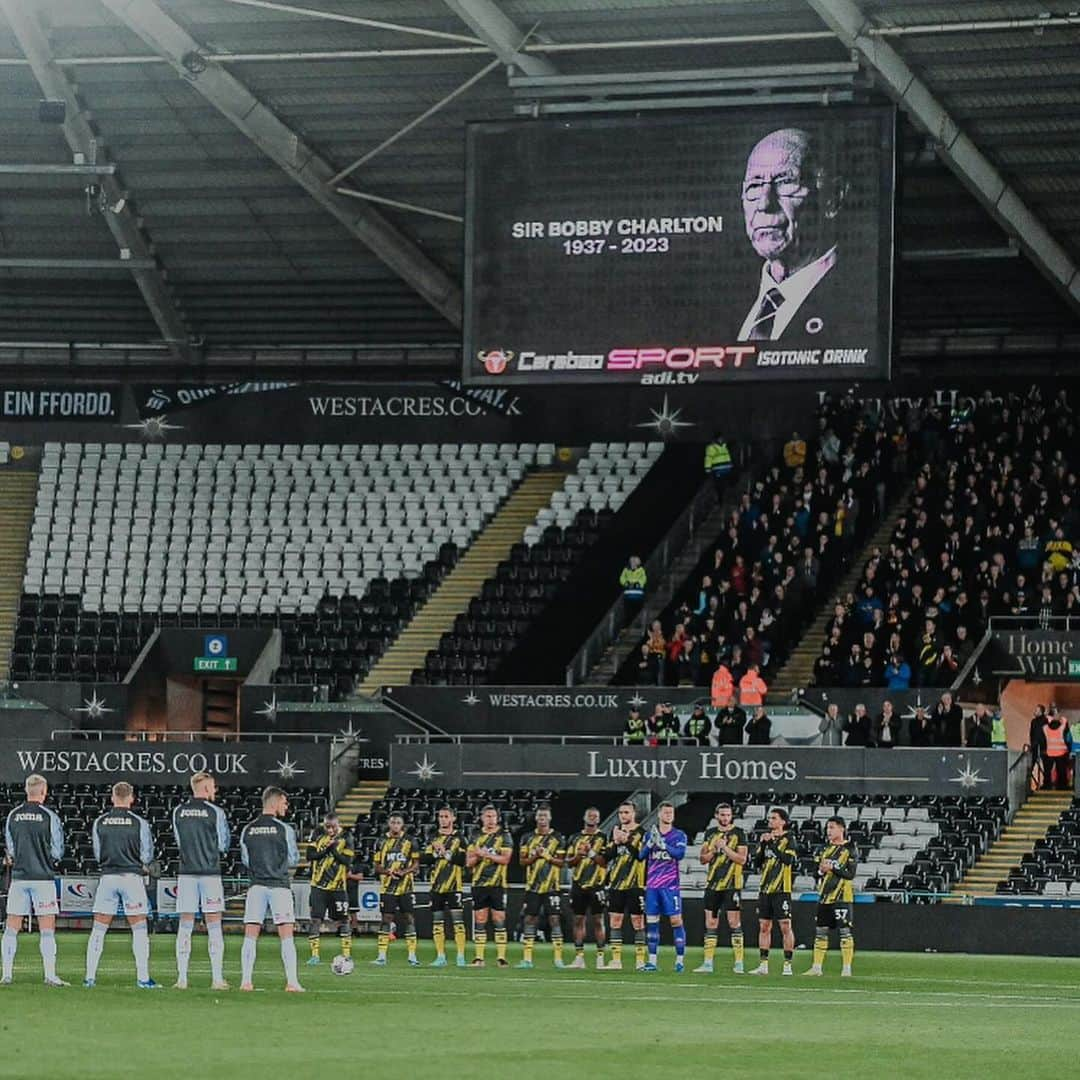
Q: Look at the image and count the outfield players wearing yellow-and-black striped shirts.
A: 10